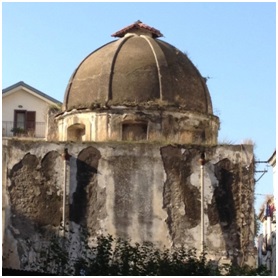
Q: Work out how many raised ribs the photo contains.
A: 4